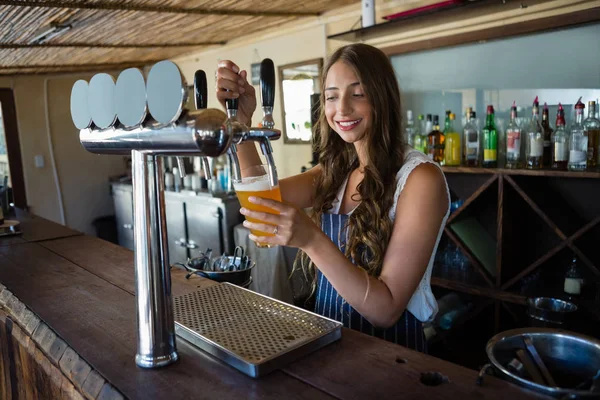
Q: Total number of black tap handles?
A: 3